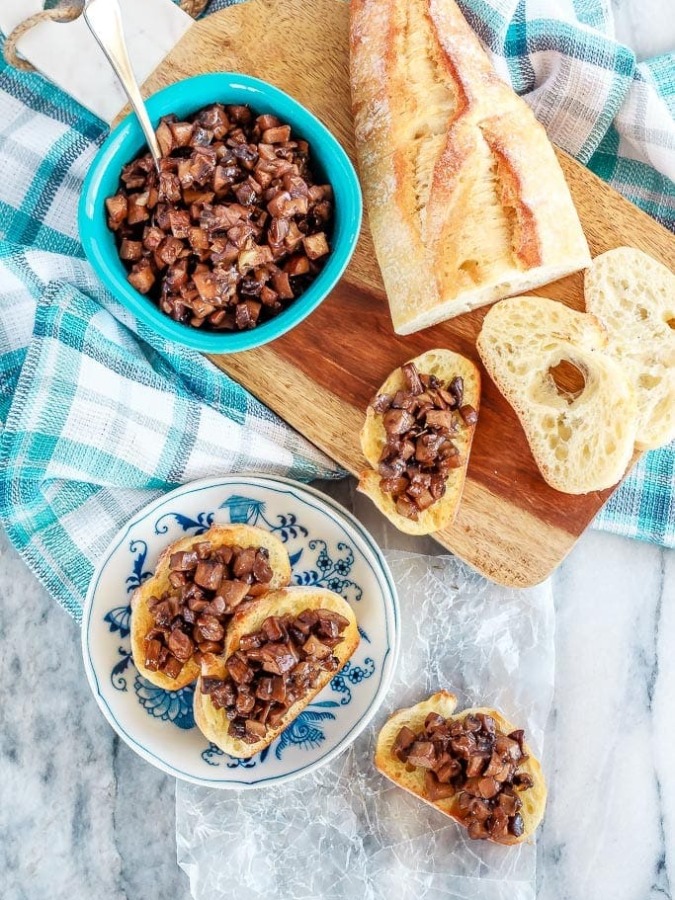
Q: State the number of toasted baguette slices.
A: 4